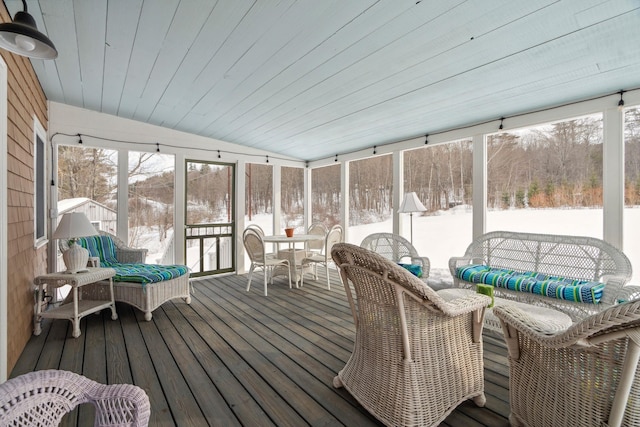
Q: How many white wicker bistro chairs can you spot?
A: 4